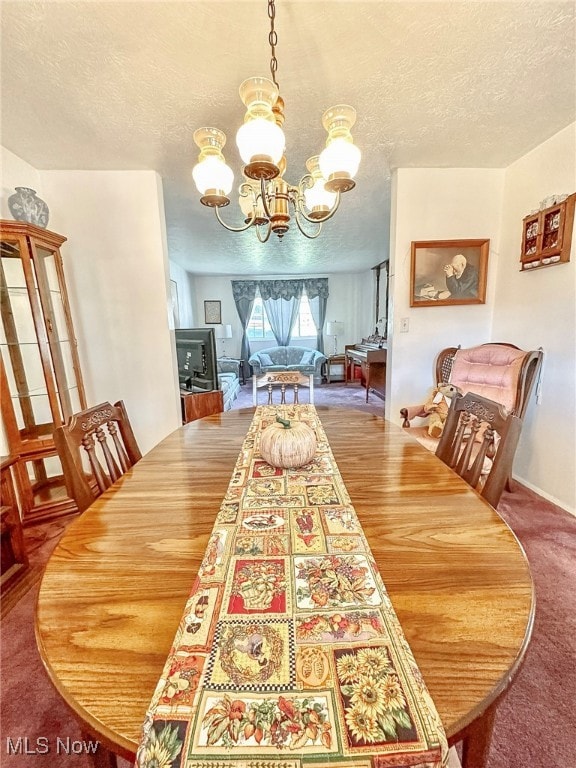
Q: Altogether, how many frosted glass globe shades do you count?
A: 5